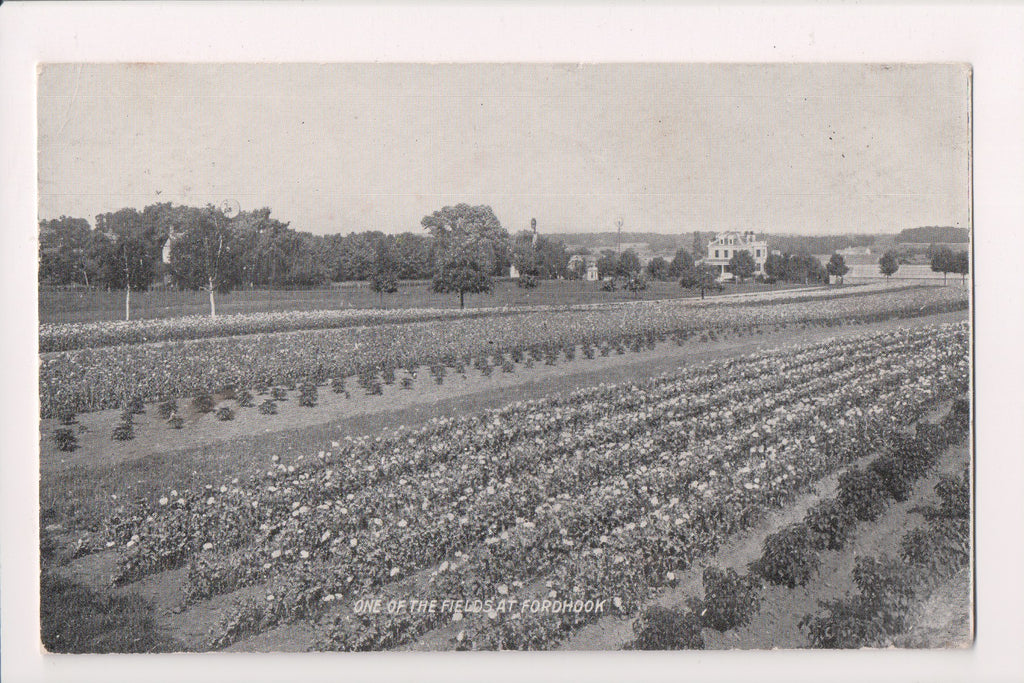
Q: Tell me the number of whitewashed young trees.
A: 2